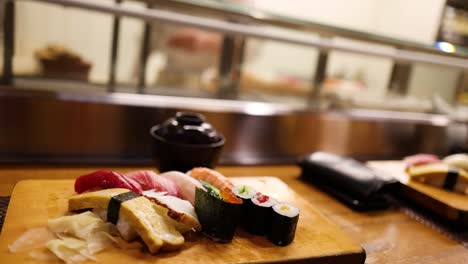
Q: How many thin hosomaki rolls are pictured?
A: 3